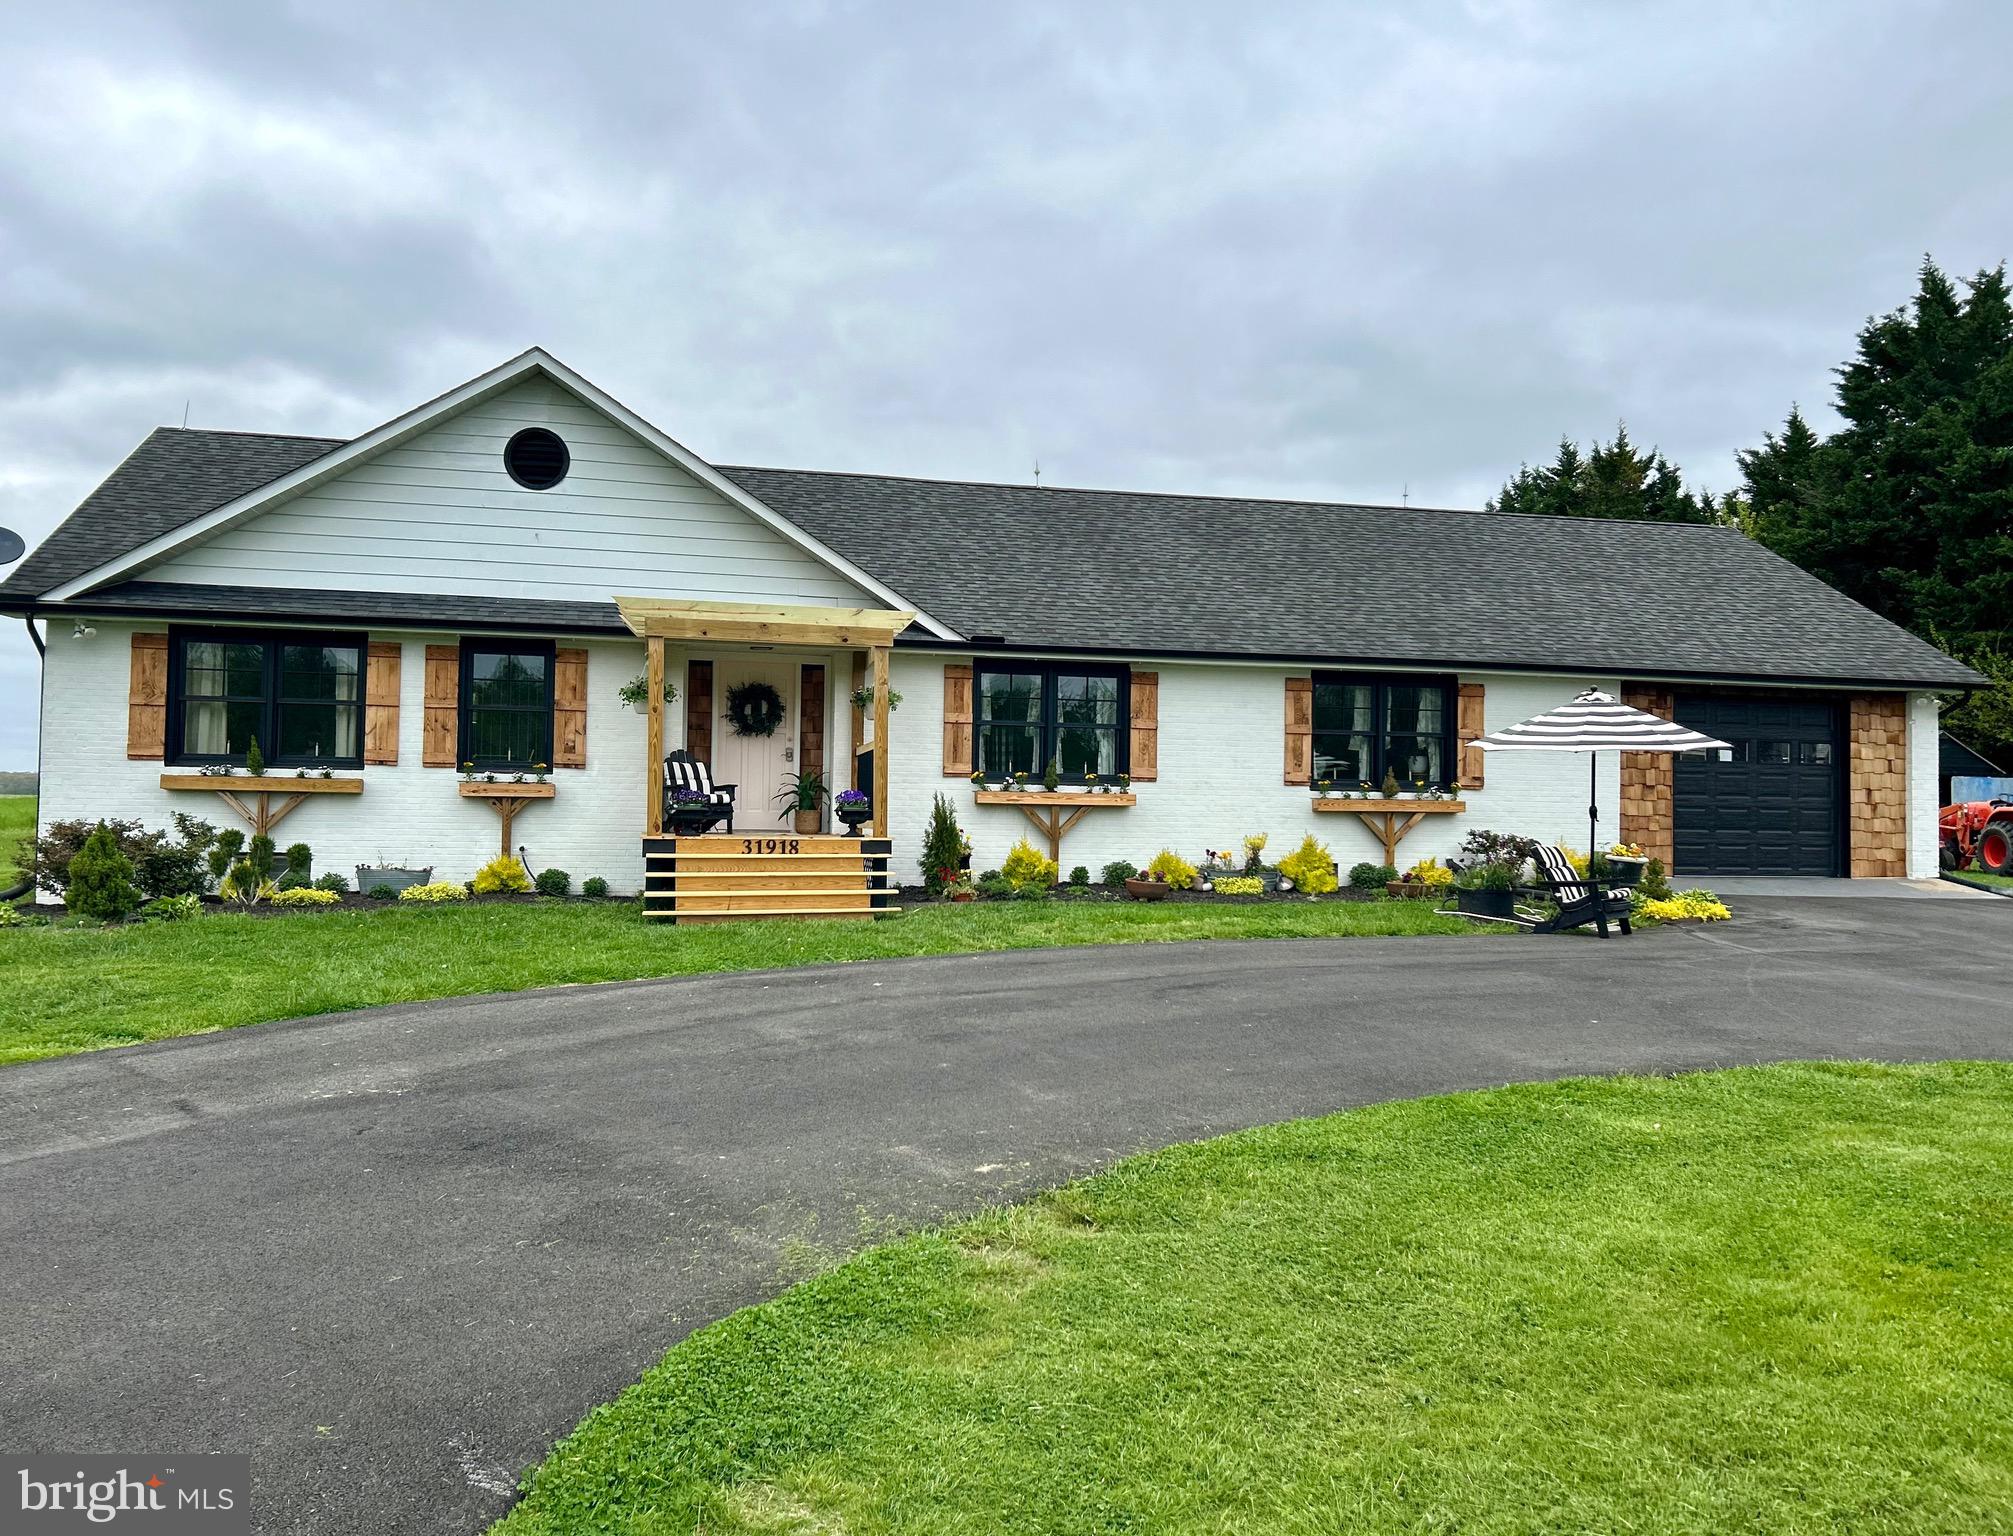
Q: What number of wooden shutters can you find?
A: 8